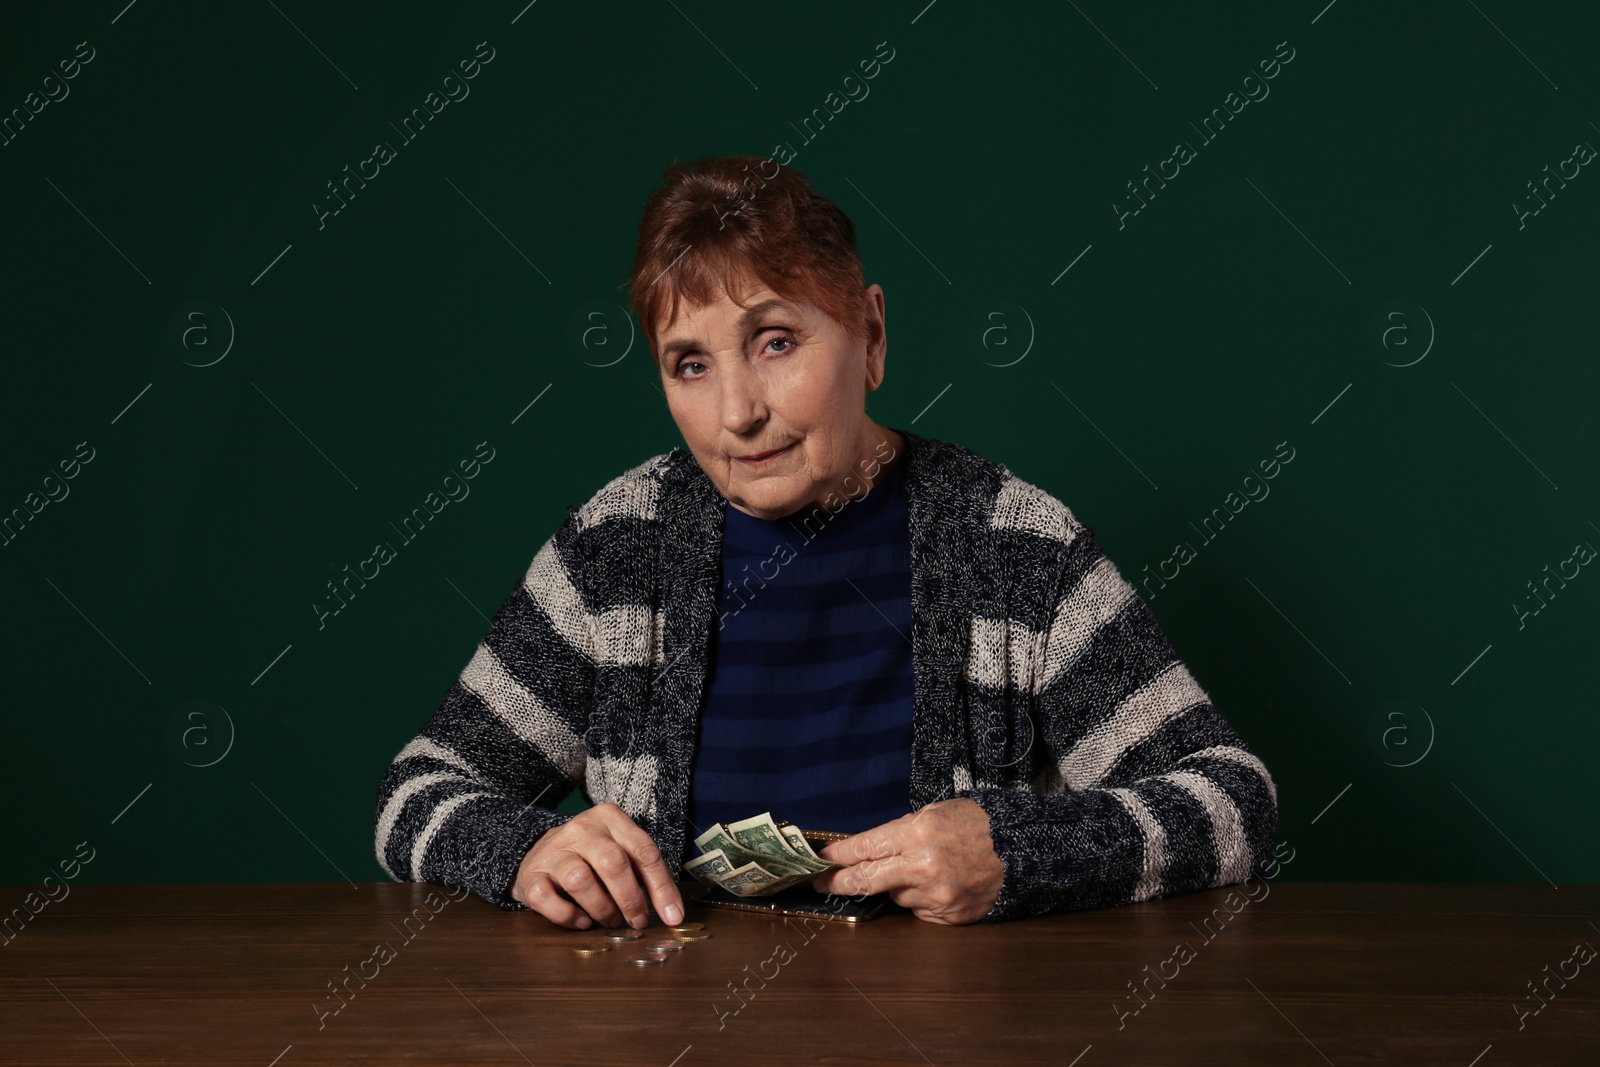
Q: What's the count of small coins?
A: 6